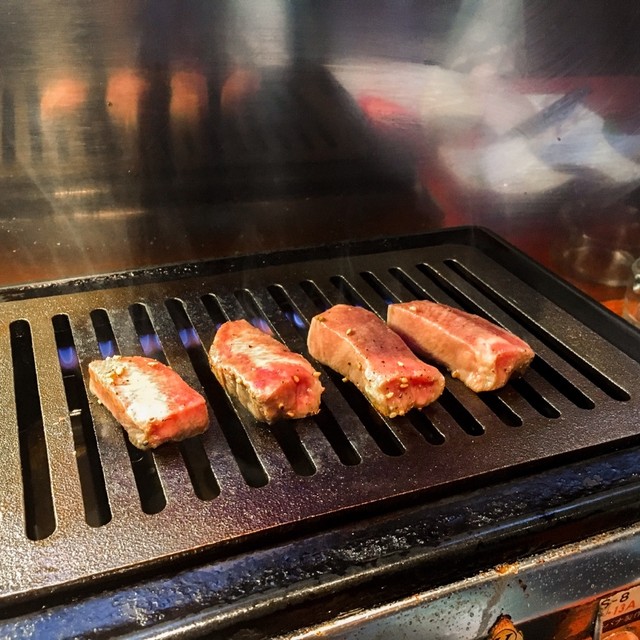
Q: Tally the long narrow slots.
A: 14